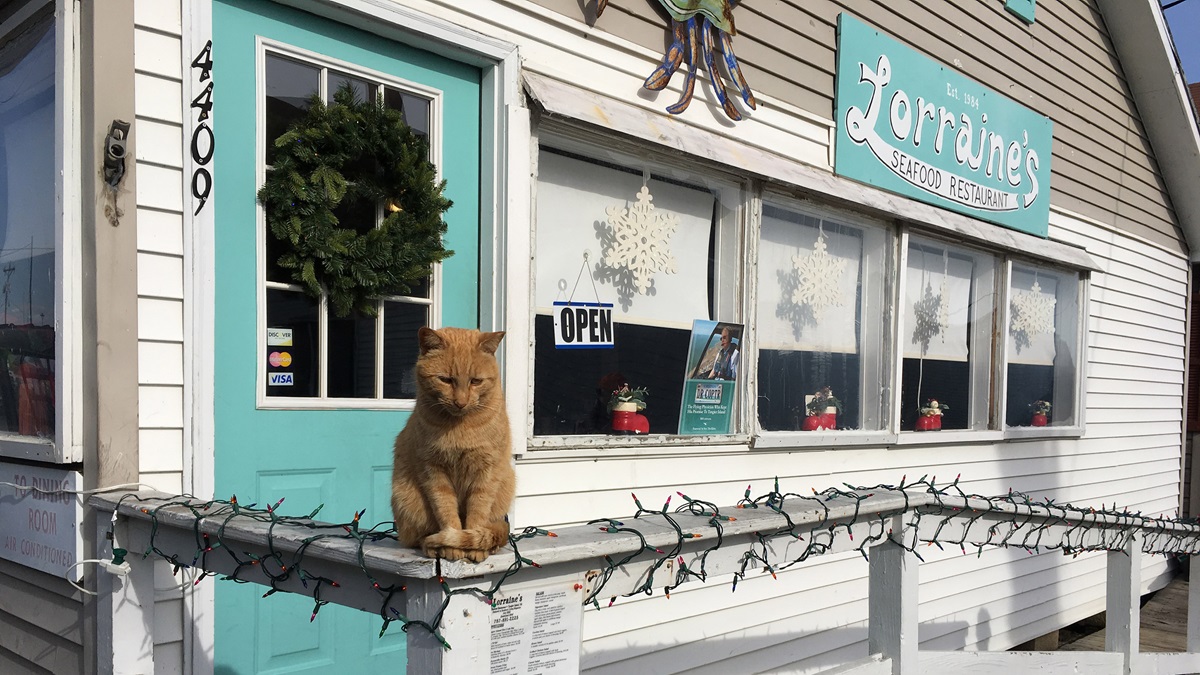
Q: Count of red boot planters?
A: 4